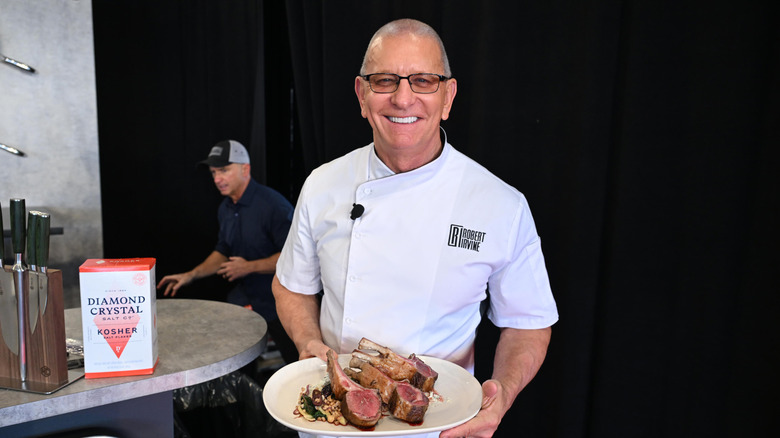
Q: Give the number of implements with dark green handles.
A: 4